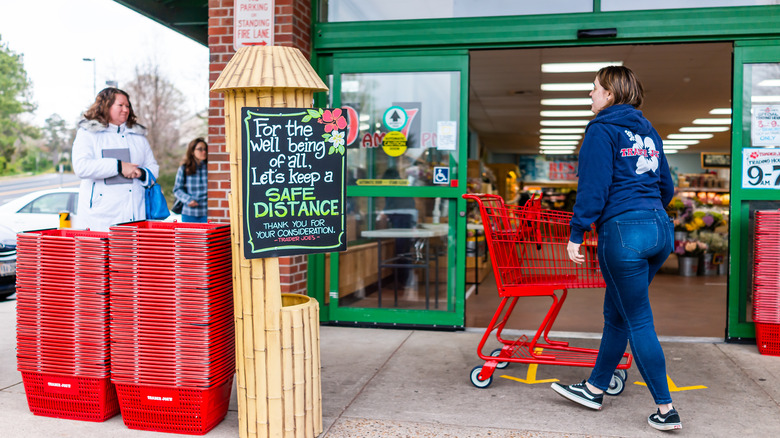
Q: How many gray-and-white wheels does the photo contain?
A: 4